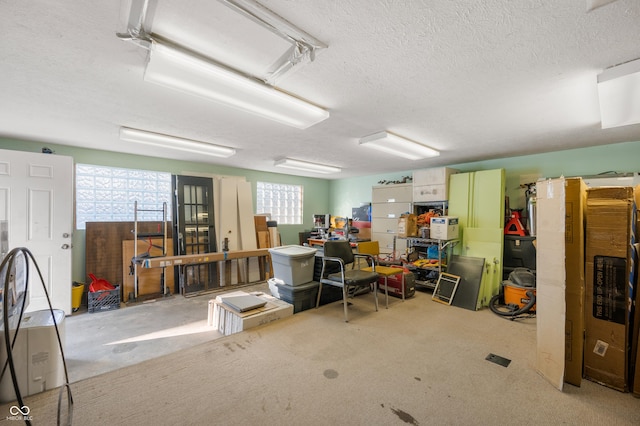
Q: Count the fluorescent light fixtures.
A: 5